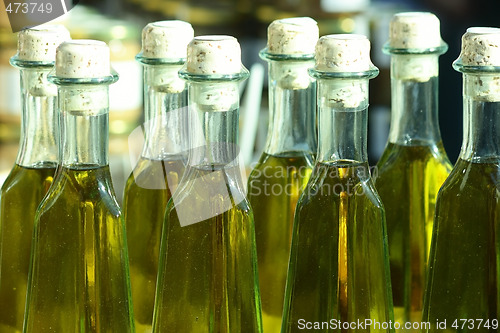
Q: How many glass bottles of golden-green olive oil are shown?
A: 8